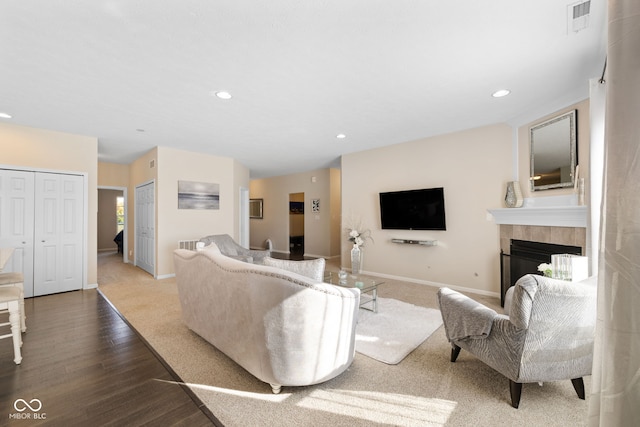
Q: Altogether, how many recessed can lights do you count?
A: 4